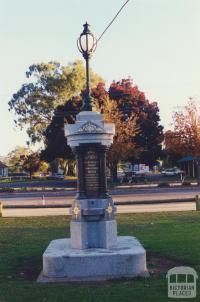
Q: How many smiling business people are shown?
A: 0